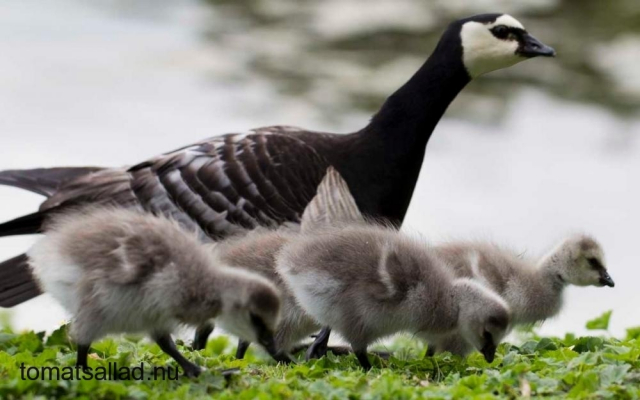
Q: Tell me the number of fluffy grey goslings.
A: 4